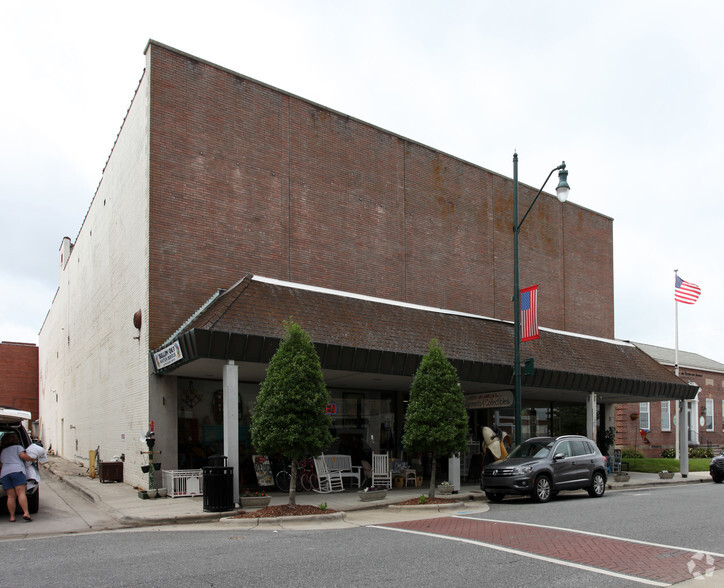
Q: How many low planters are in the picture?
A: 5